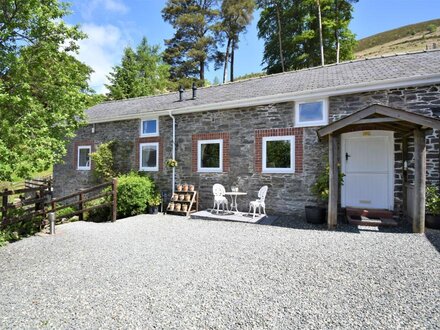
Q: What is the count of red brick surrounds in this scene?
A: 4